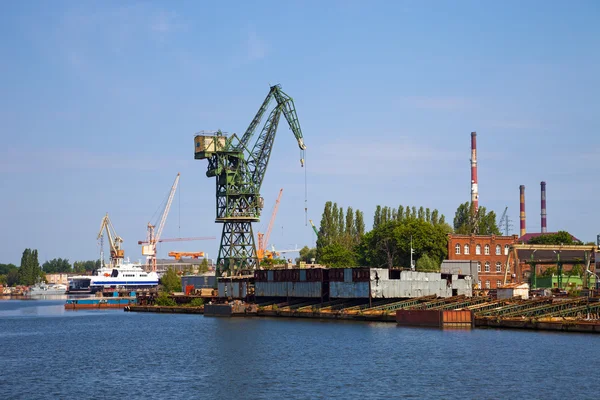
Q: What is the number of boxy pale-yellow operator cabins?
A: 1